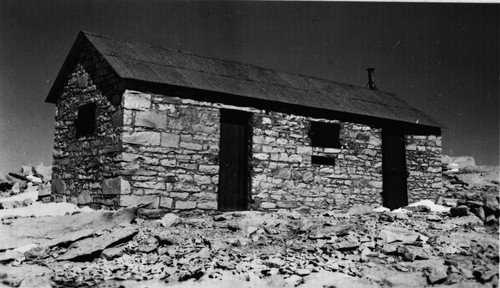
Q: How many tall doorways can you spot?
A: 2